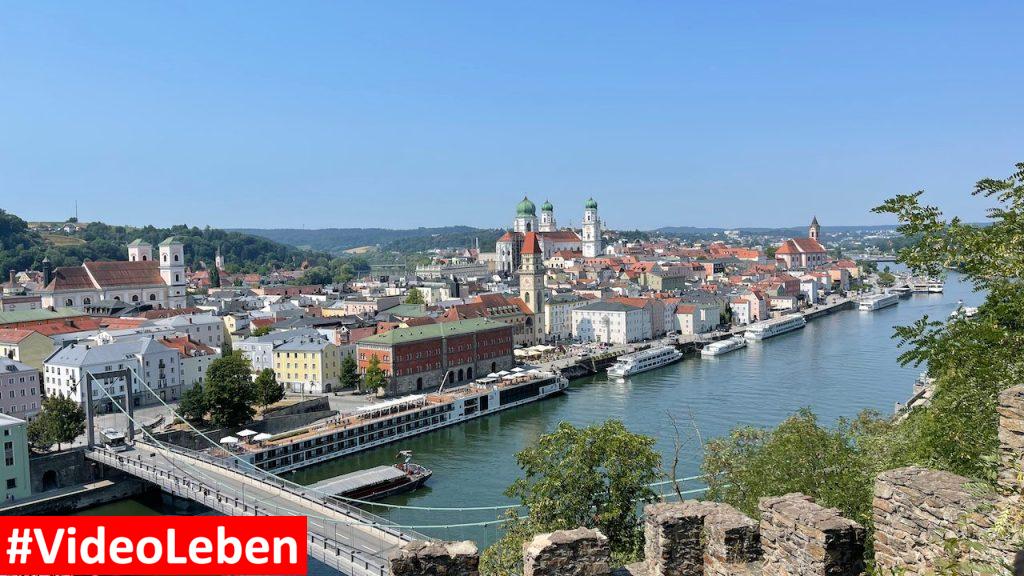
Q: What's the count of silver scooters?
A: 0